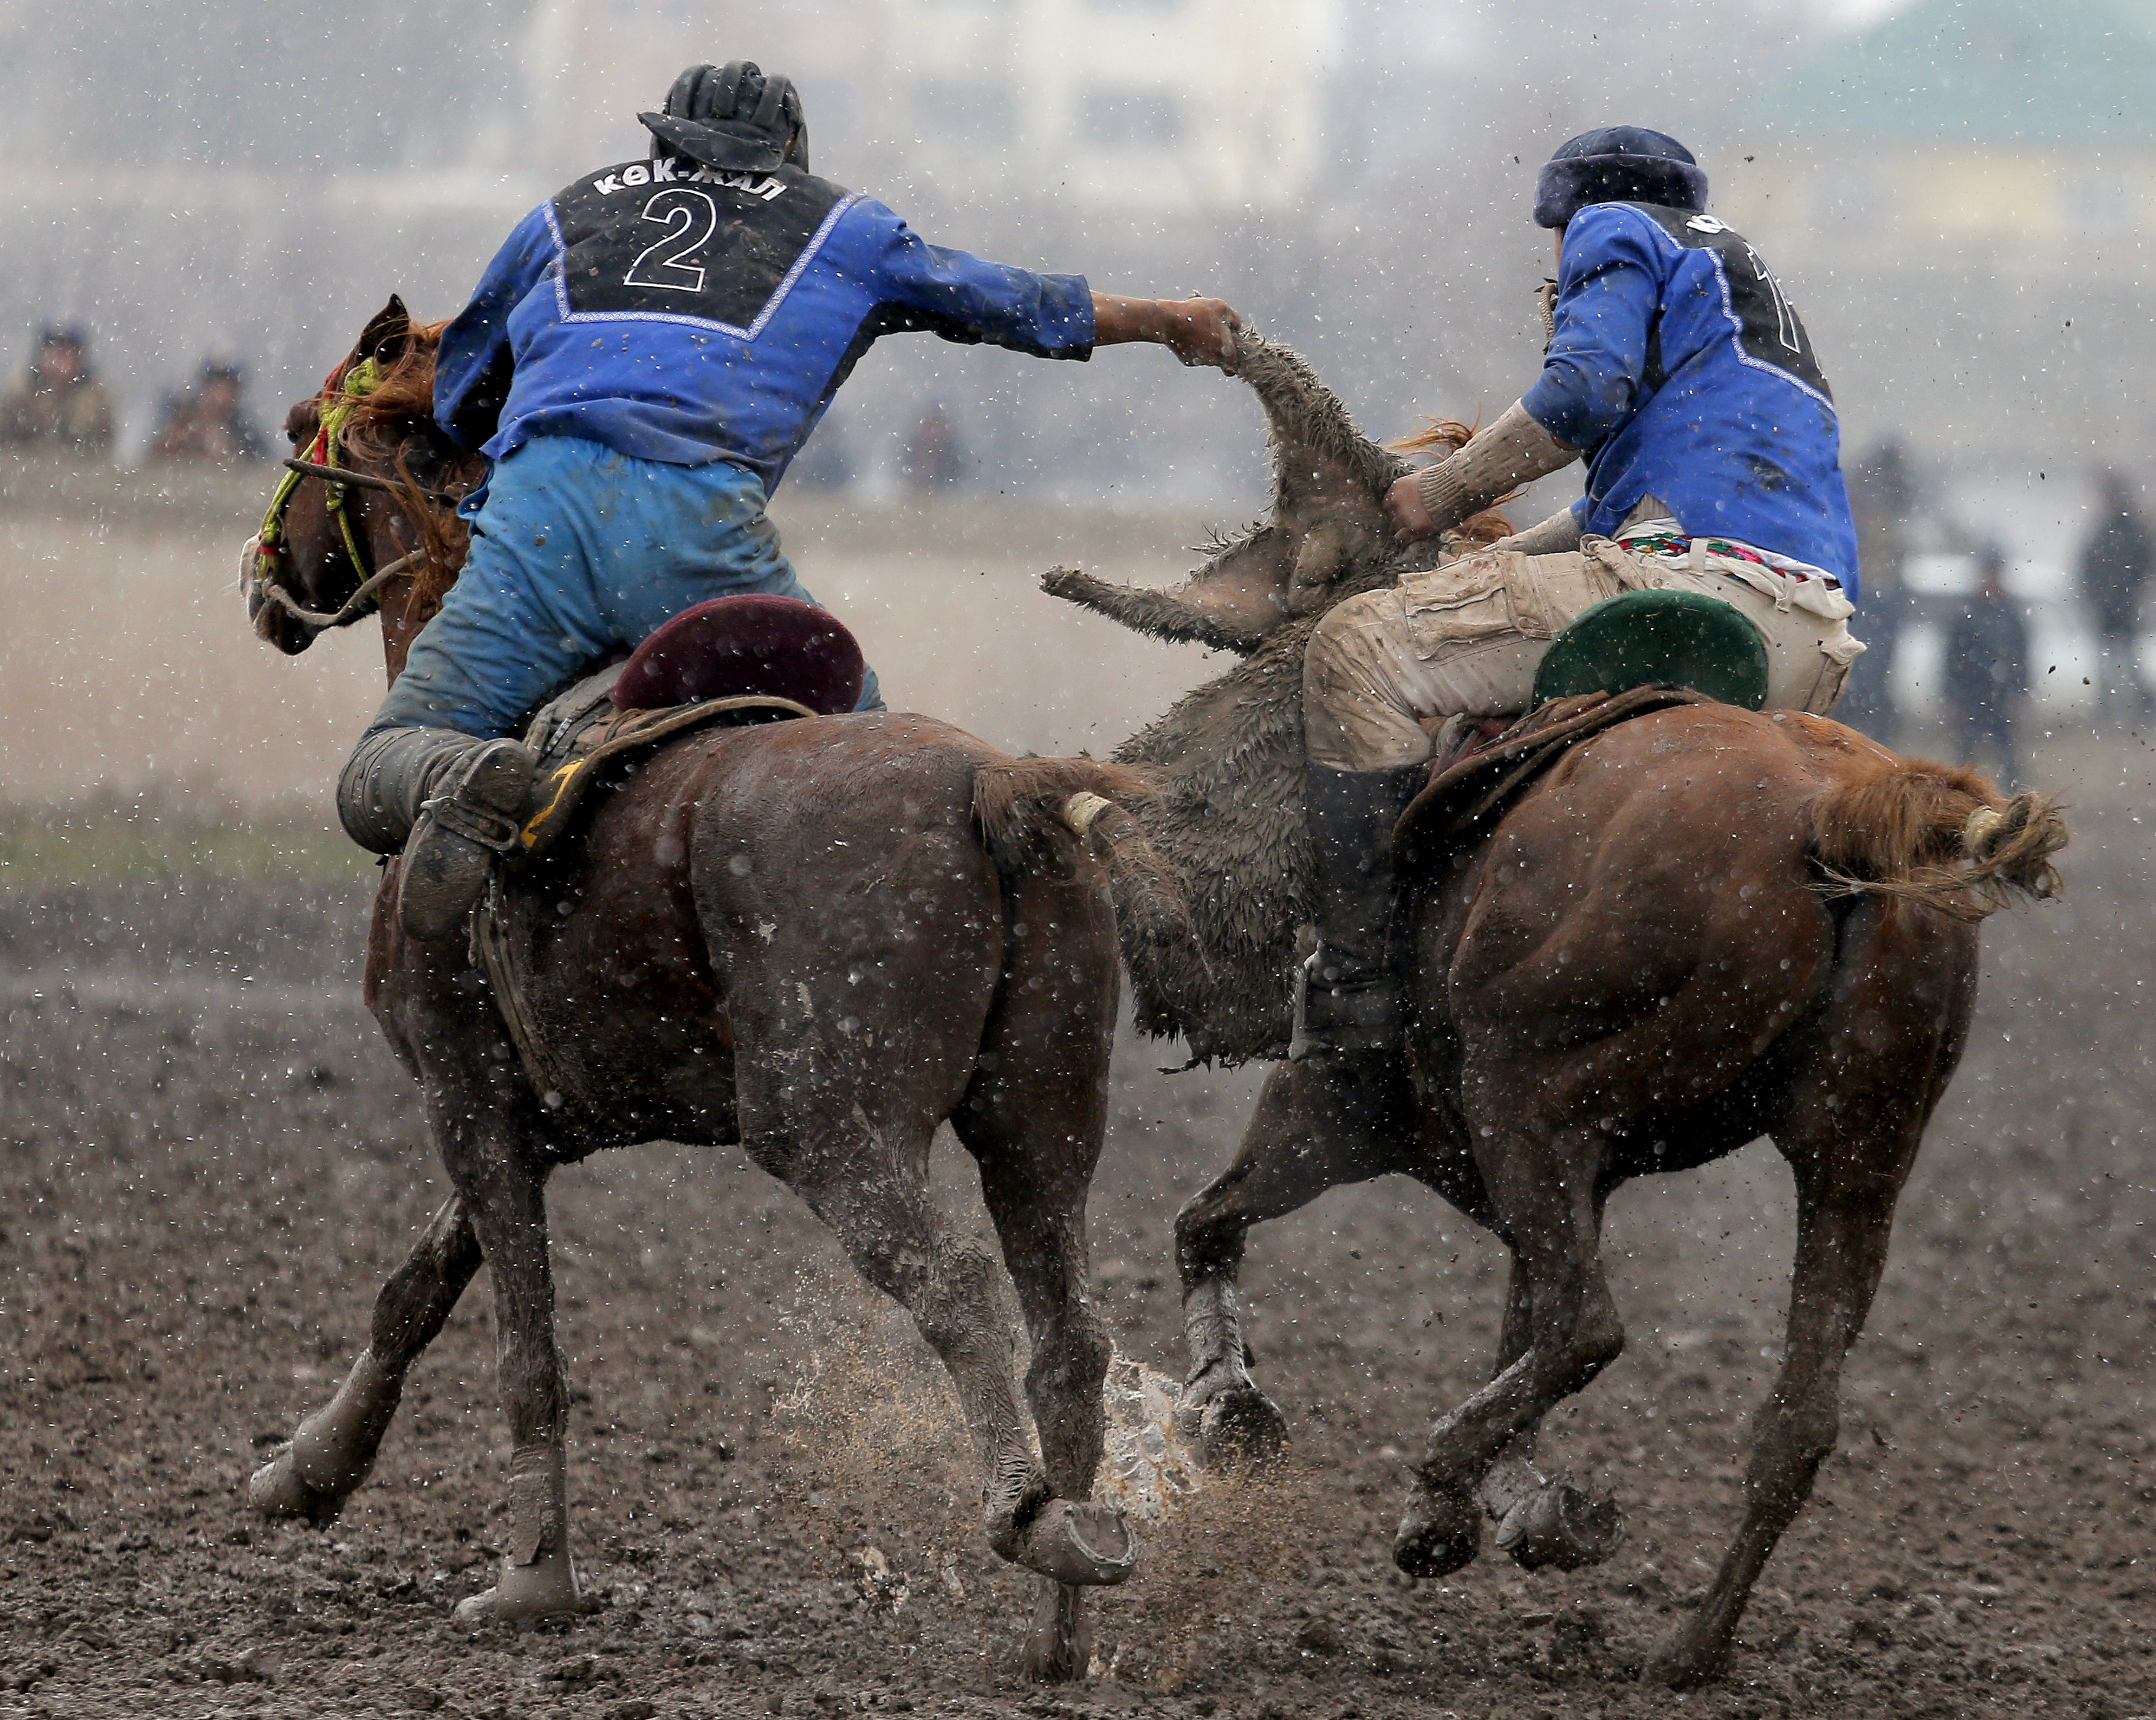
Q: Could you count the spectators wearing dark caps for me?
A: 2